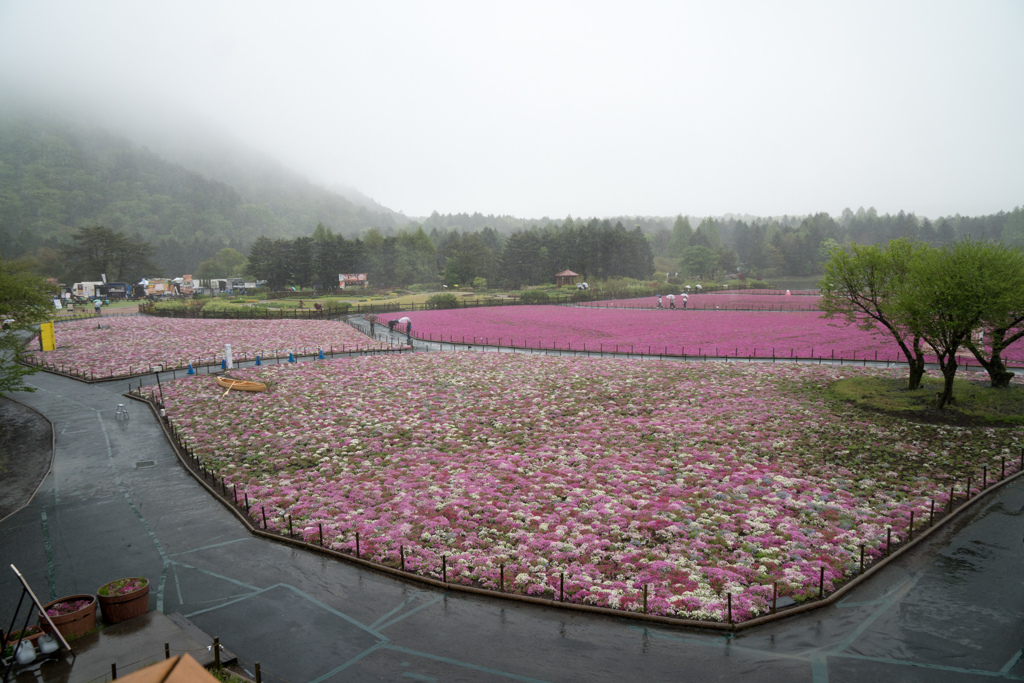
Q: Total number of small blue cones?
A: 5